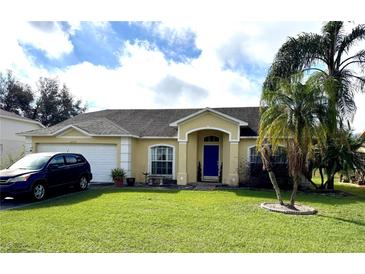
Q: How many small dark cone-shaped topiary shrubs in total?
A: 2